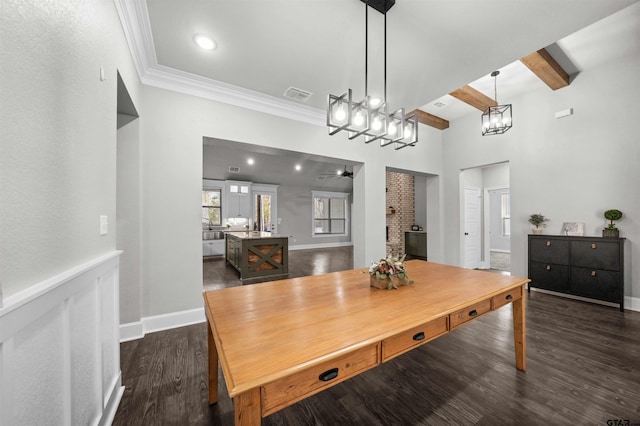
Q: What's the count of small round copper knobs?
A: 4